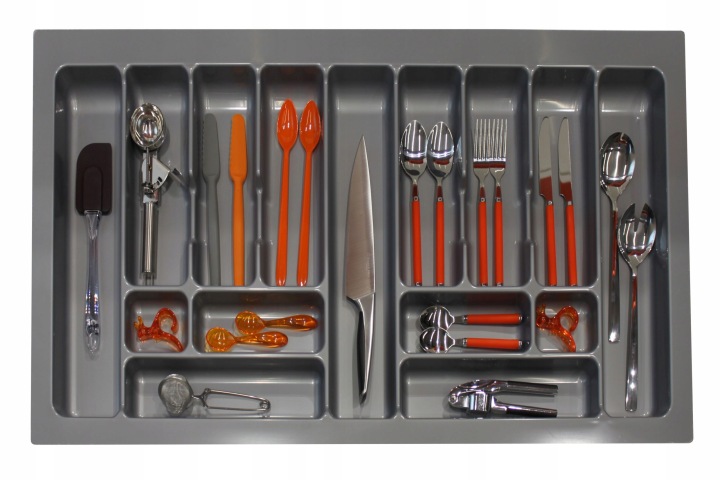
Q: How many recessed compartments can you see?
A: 15